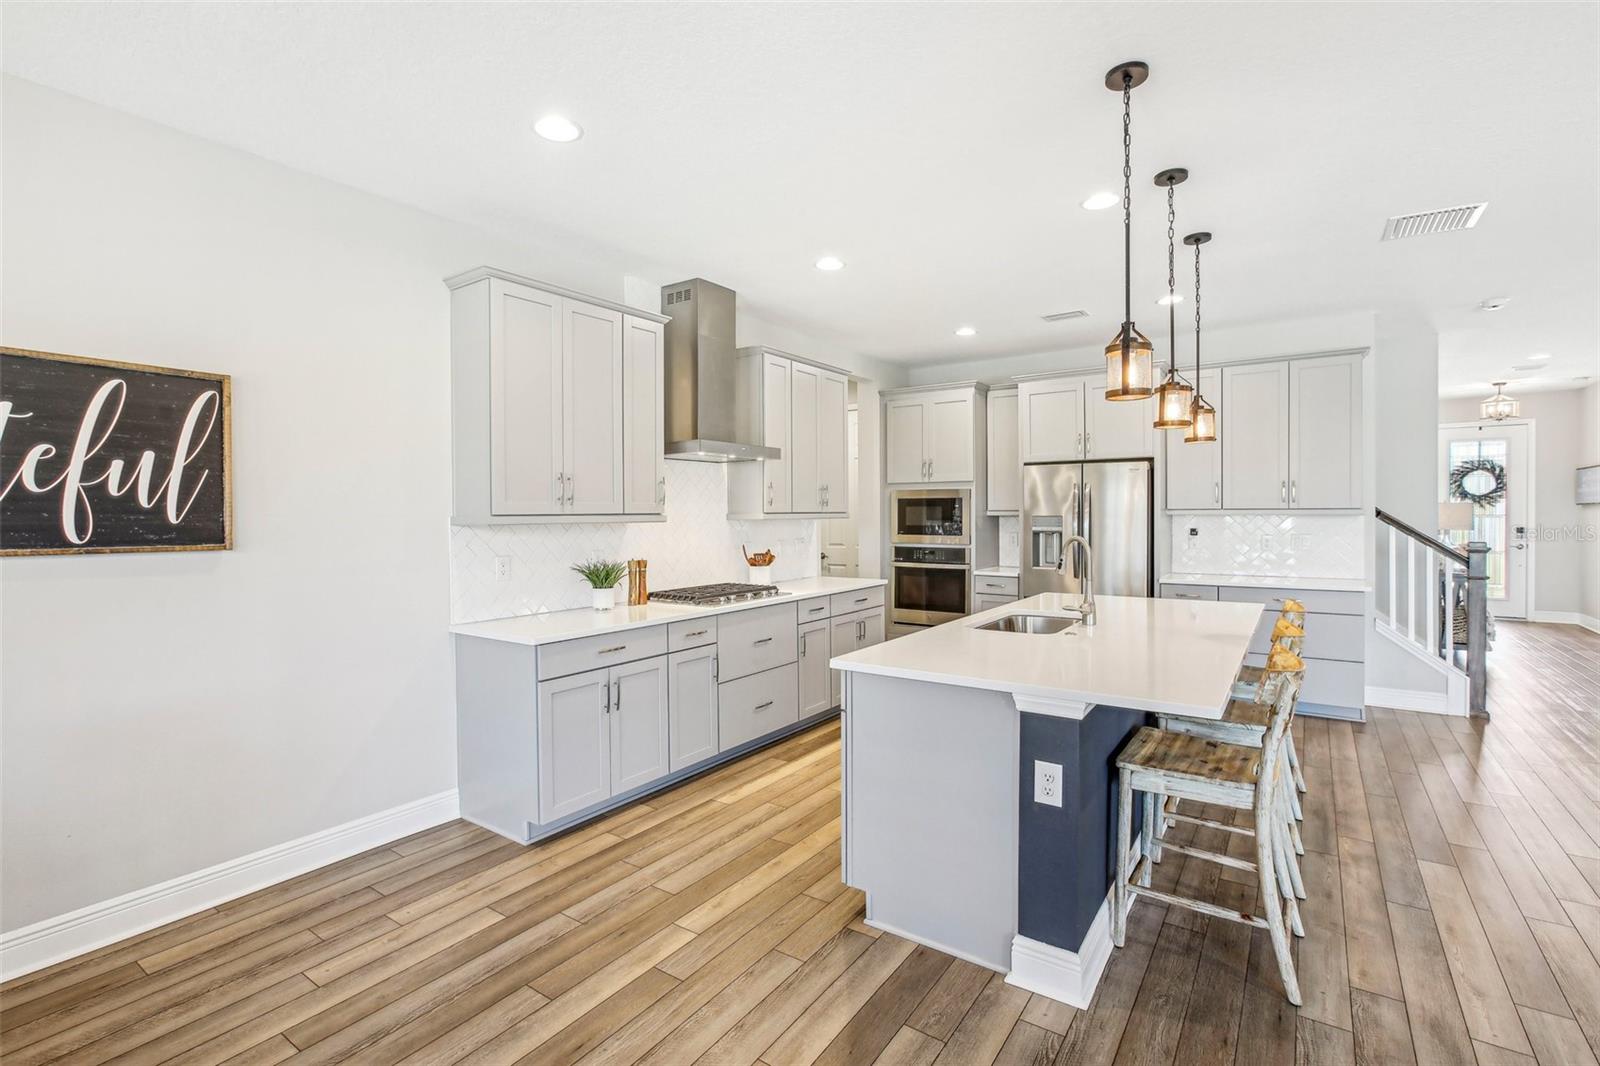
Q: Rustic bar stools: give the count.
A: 3